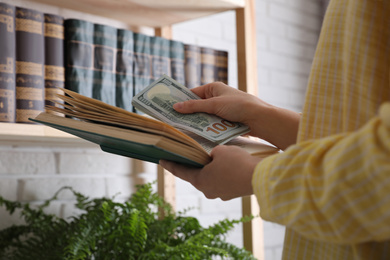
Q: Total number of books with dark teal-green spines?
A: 6